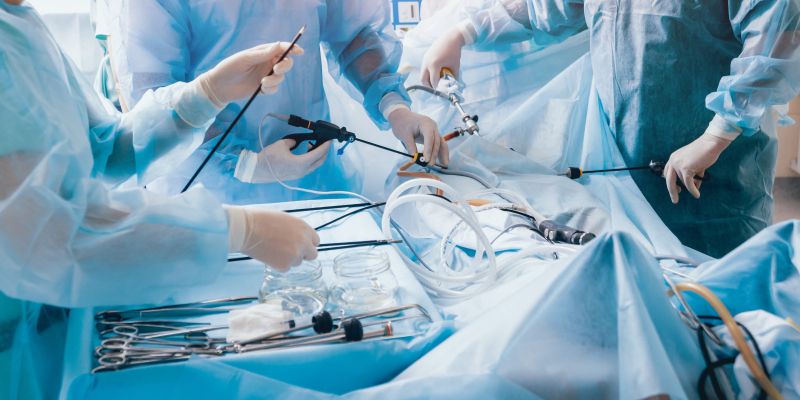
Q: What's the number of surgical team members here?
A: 3